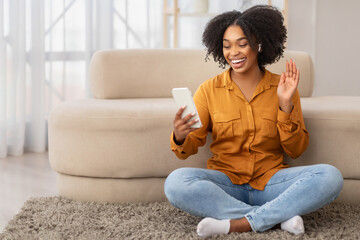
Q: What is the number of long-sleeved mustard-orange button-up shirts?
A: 1